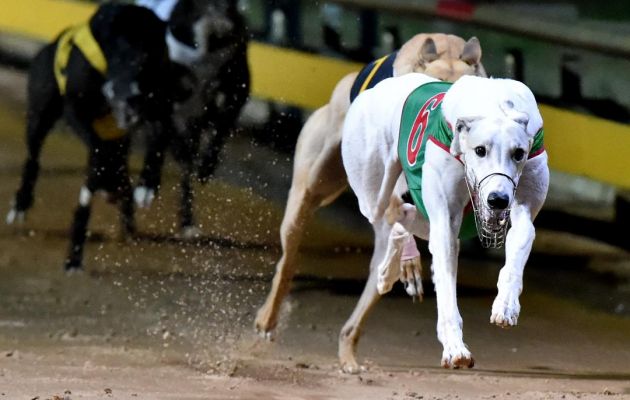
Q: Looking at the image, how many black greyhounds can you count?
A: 2